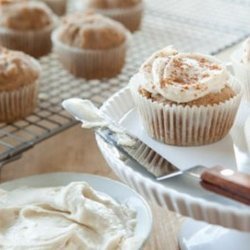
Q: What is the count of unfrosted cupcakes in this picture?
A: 5